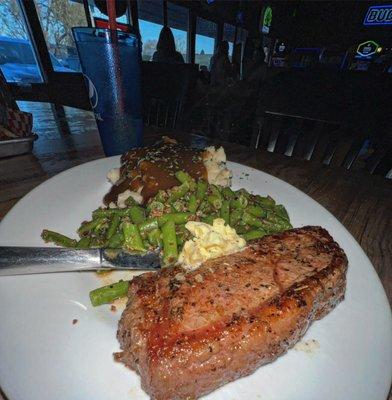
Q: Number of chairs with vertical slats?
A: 2